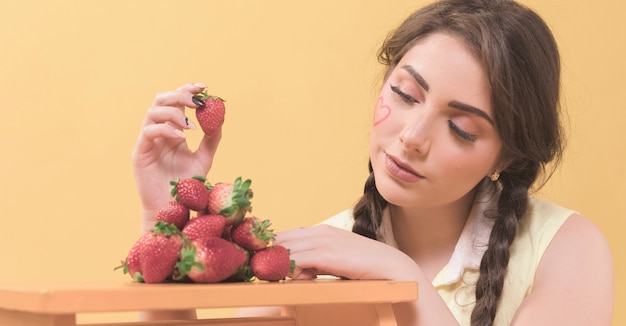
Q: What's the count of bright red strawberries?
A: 10